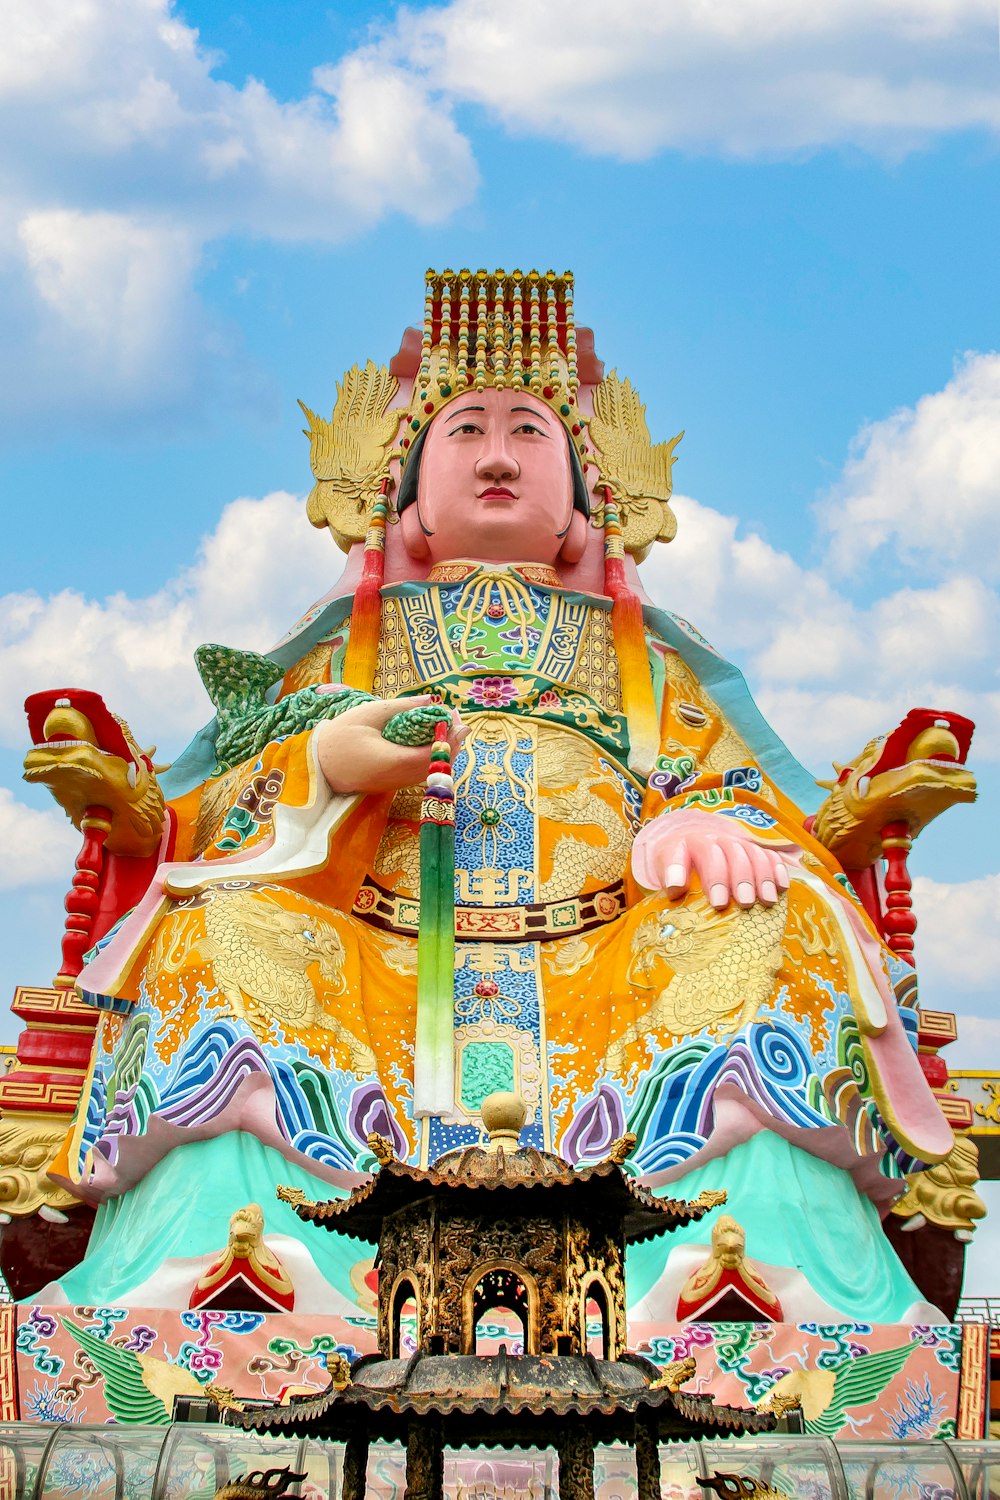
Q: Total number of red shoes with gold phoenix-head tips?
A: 2